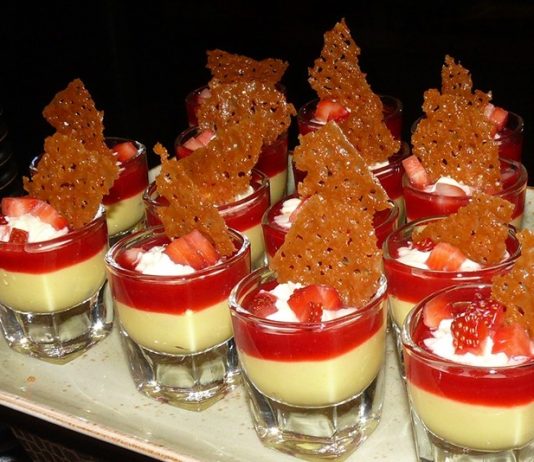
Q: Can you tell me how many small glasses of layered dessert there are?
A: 14